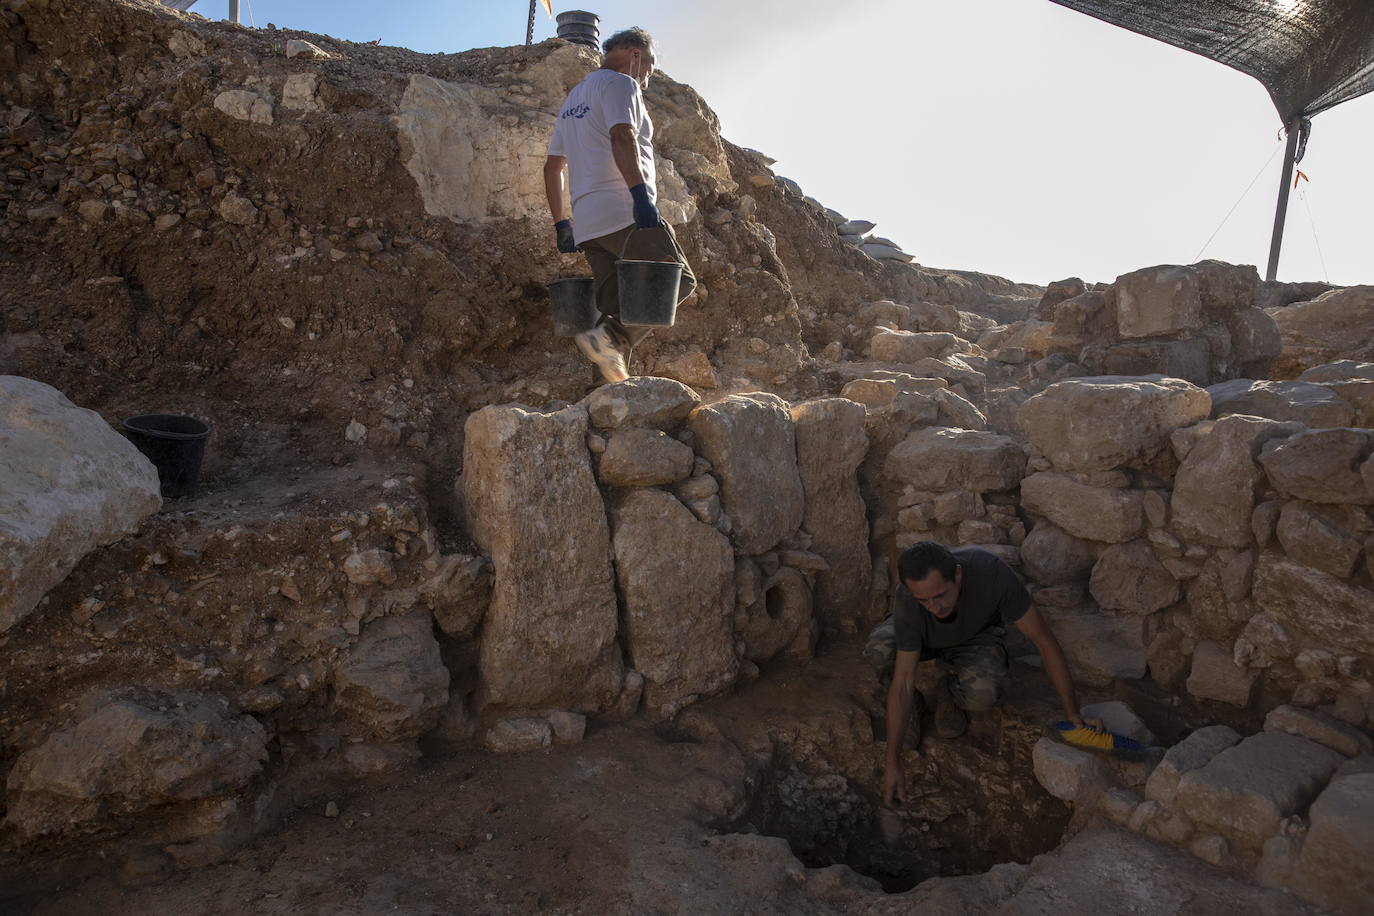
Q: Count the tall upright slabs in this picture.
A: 4